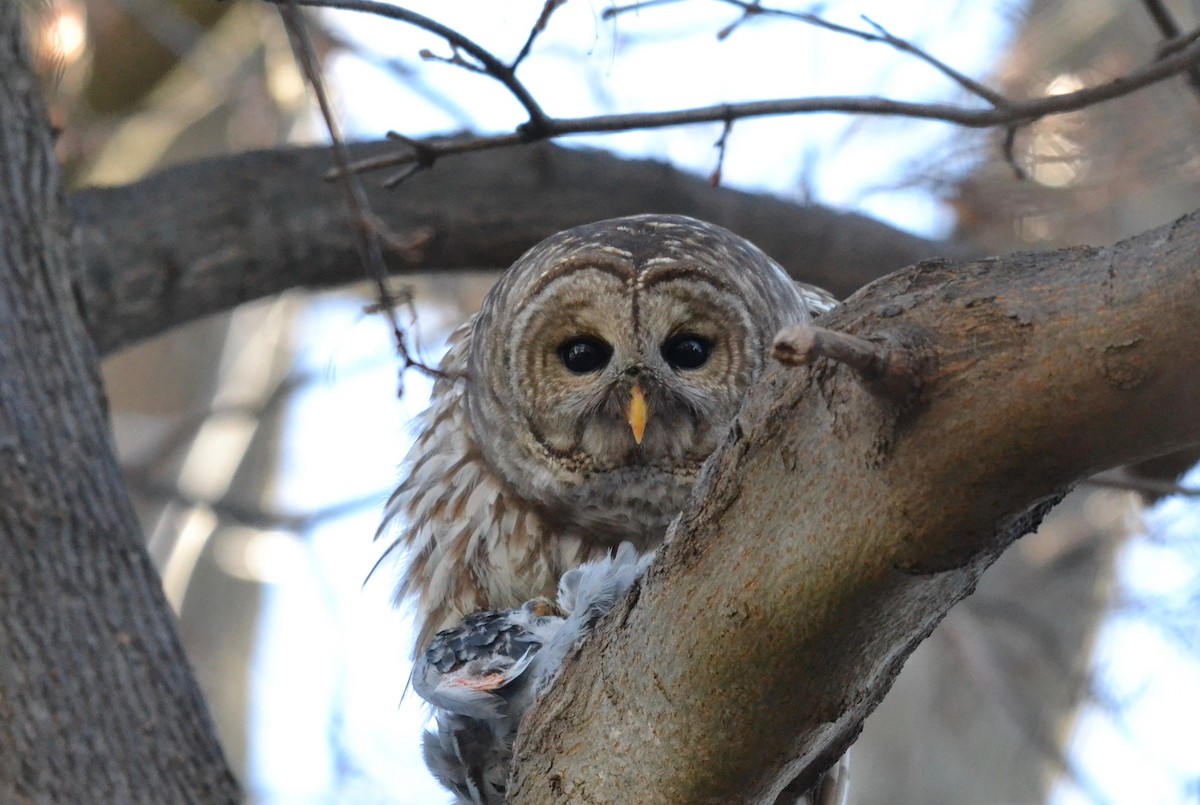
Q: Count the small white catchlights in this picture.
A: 2